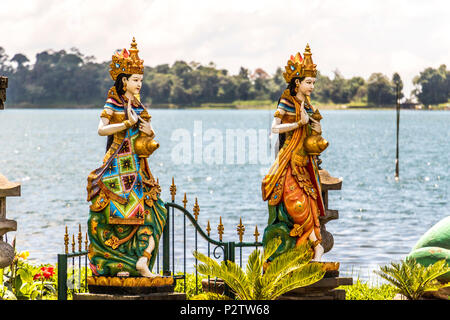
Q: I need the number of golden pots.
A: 2